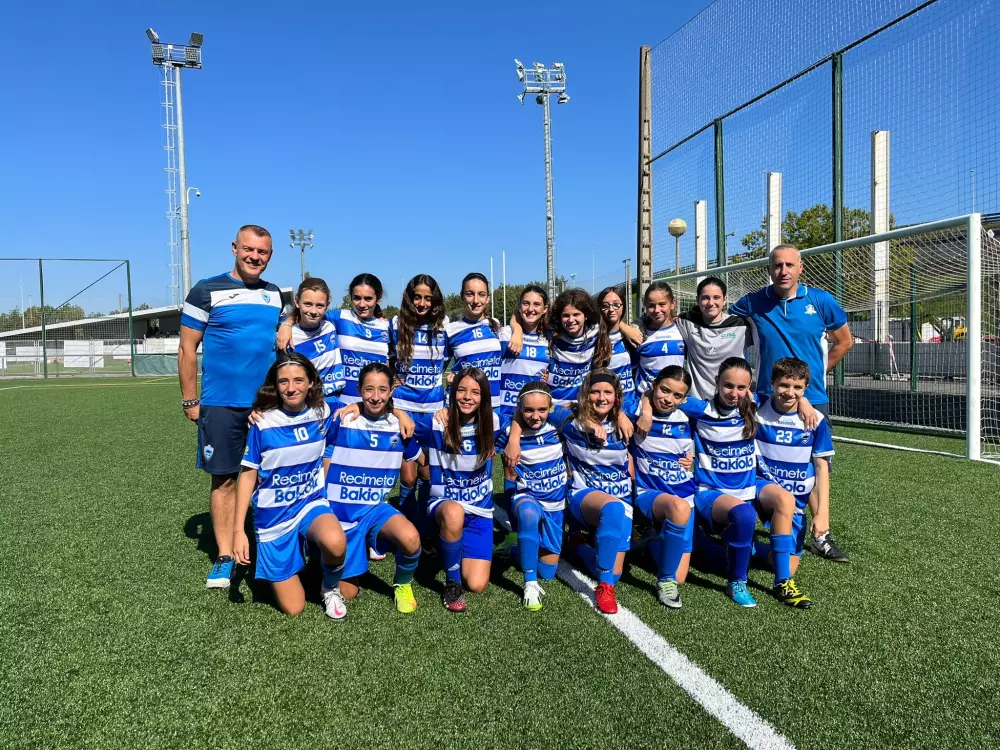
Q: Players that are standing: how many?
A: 9